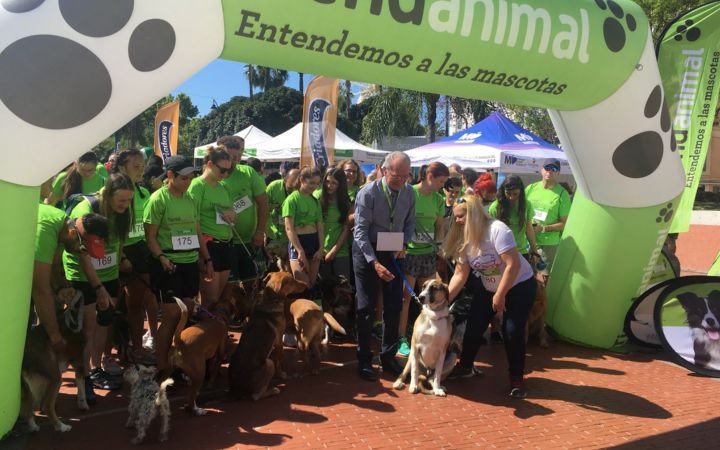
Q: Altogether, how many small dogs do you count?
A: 1